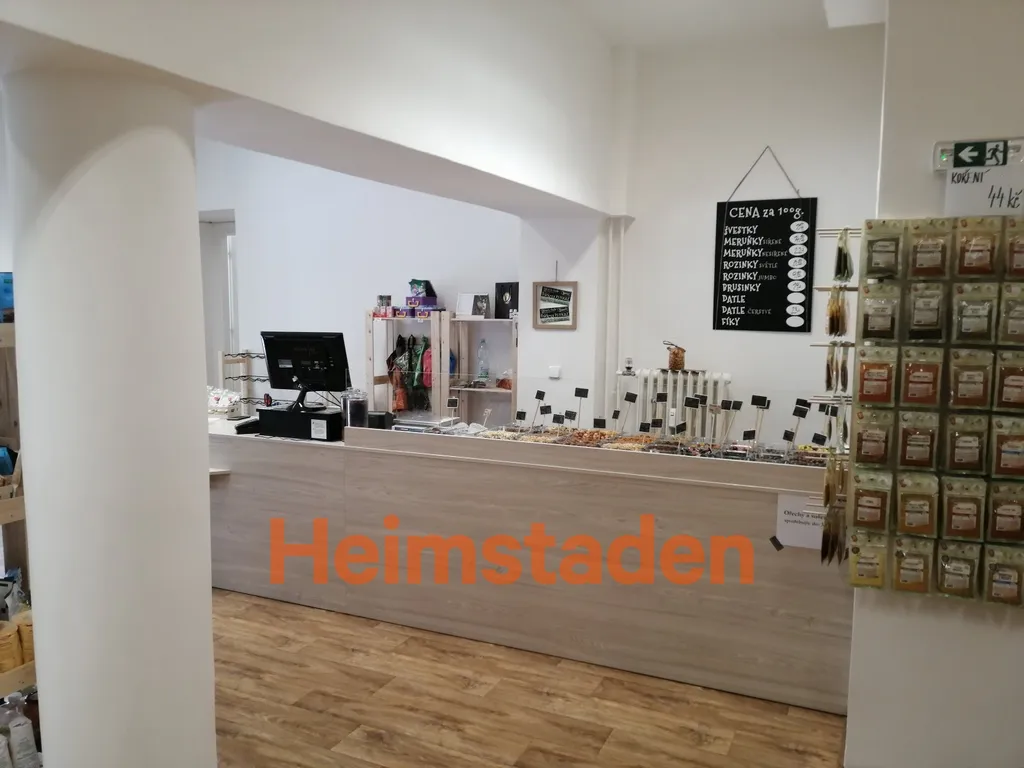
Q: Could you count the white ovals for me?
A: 9